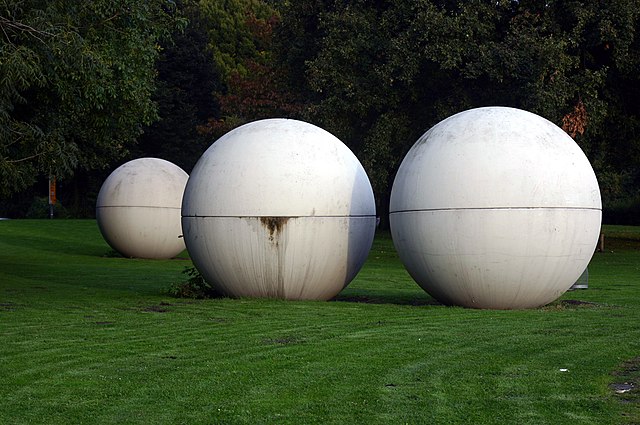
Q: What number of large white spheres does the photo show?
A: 3